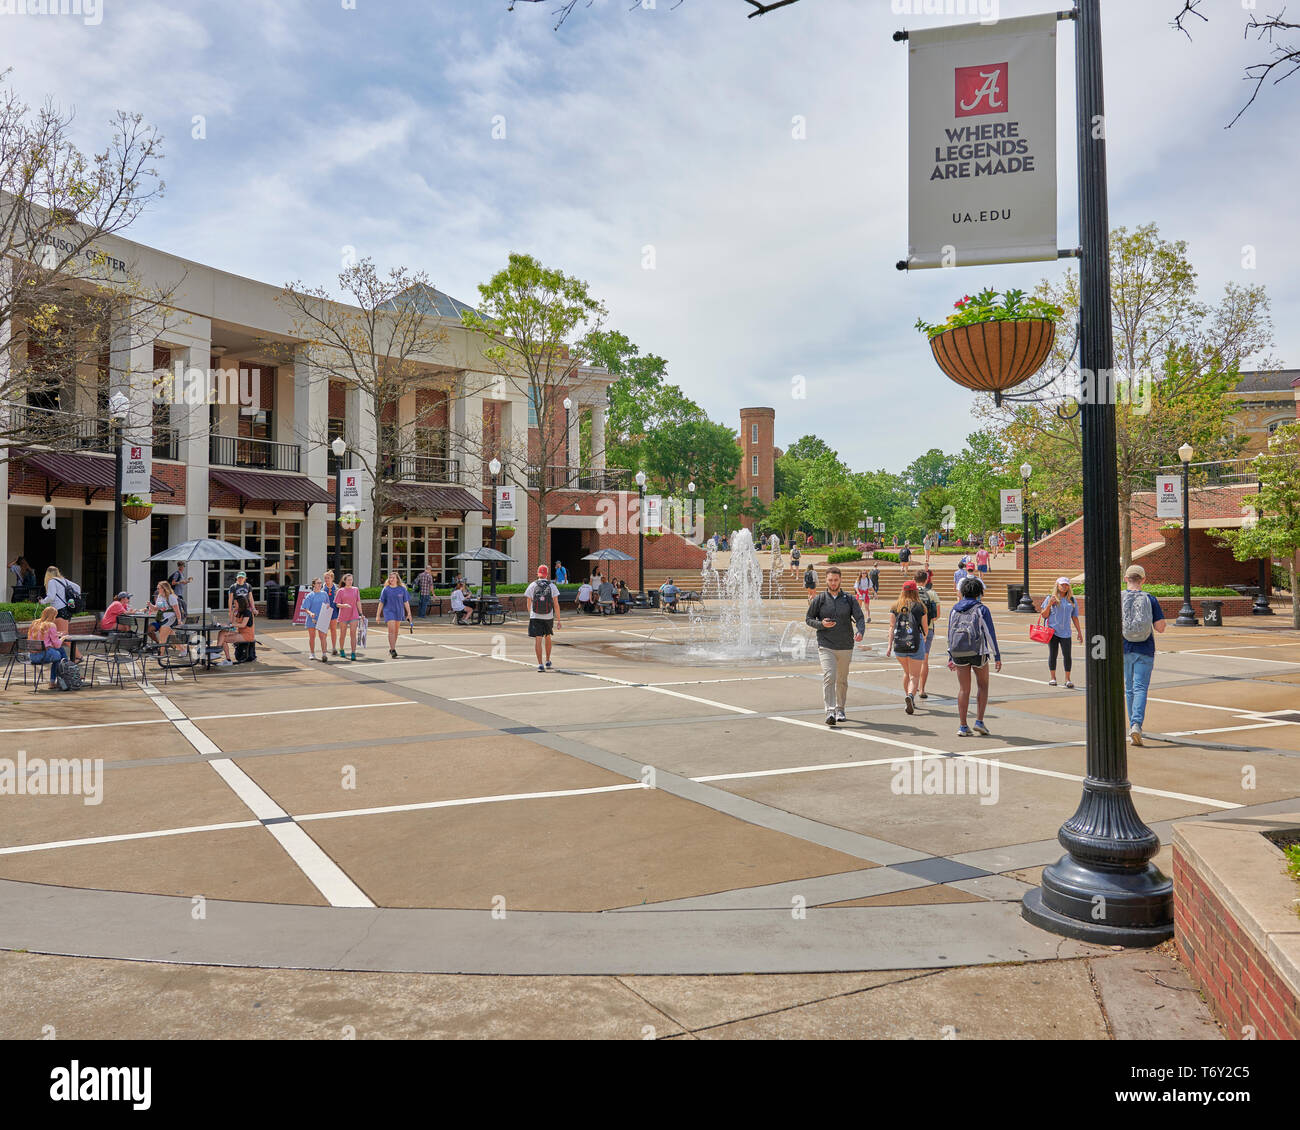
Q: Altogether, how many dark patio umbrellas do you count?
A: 3